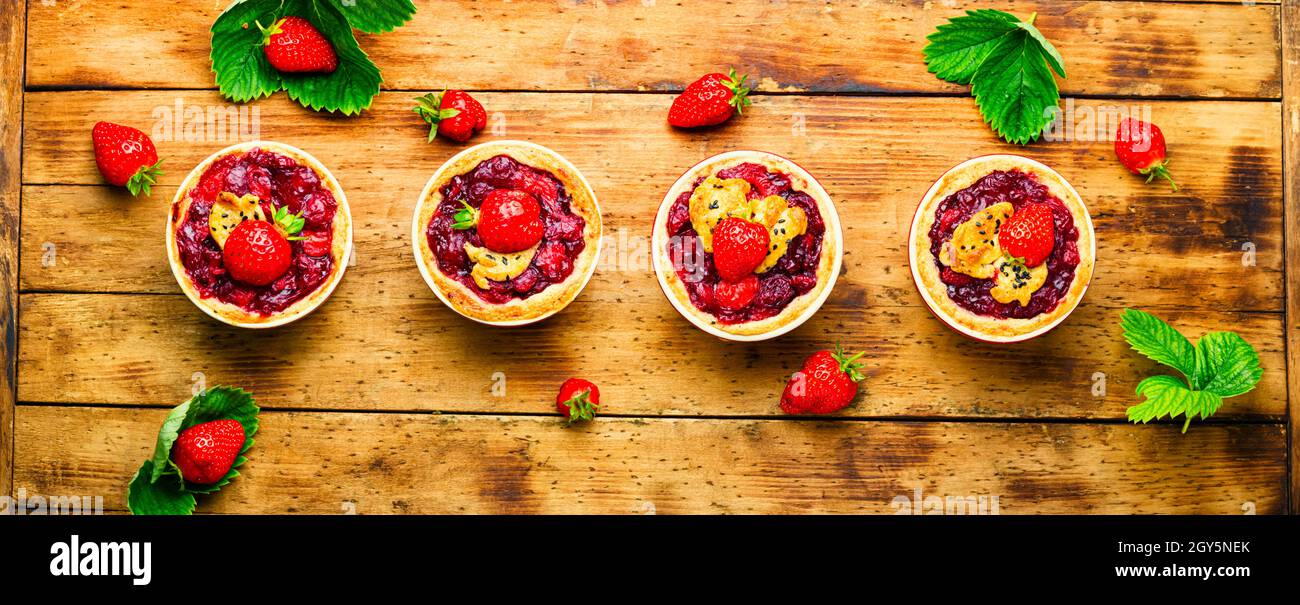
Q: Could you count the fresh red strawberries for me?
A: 12